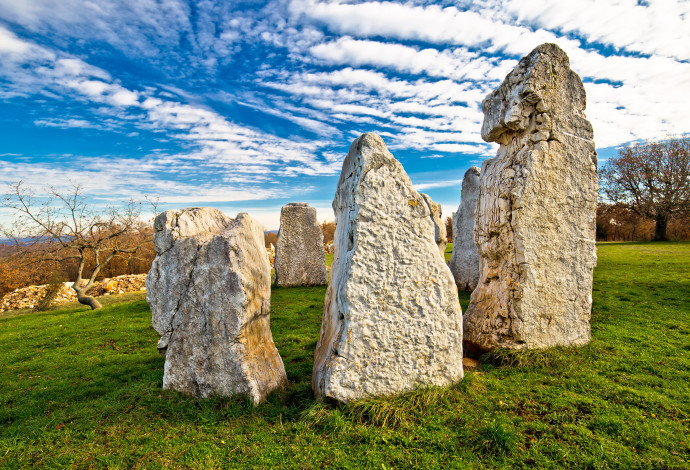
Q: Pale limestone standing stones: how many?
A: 6